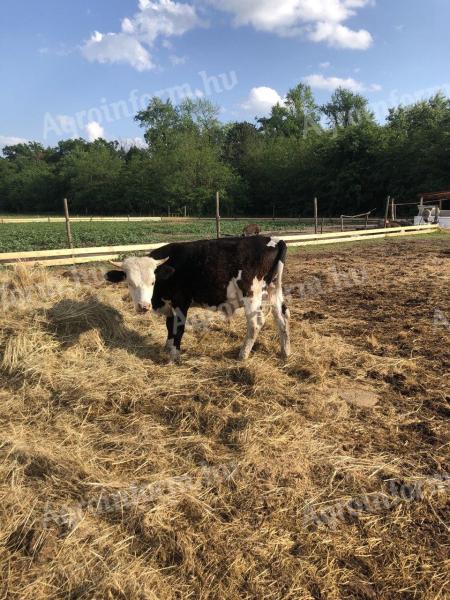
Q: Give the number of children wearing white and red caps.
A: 0